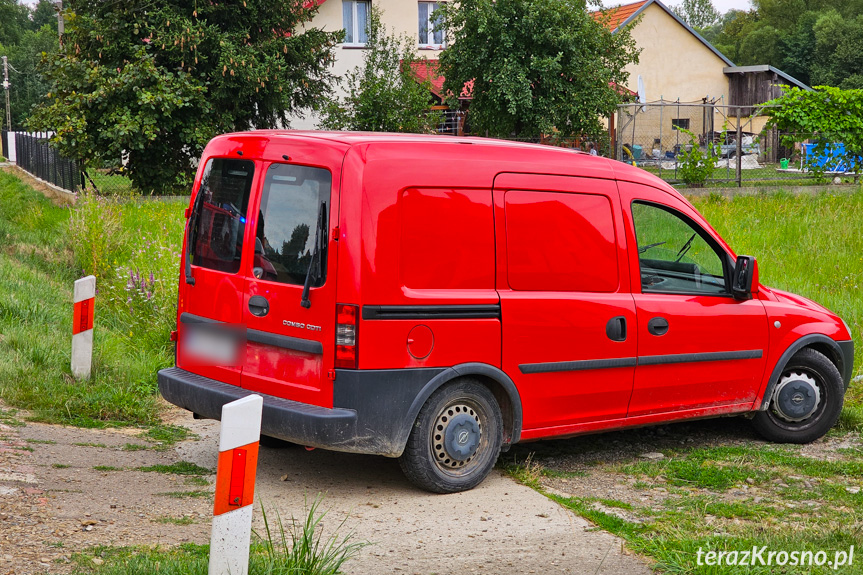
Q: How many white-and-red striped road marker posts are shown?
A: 2